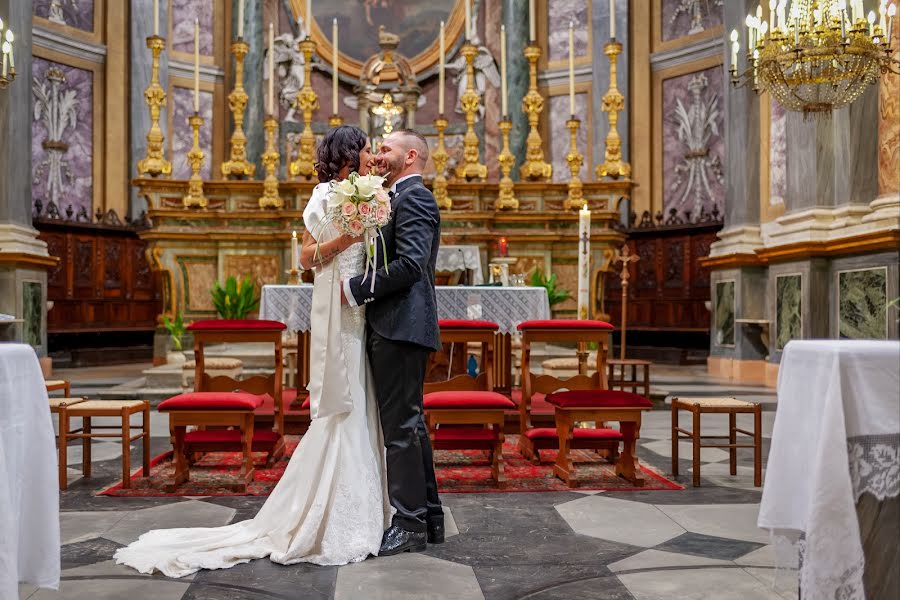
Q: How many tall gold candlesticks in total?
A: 12